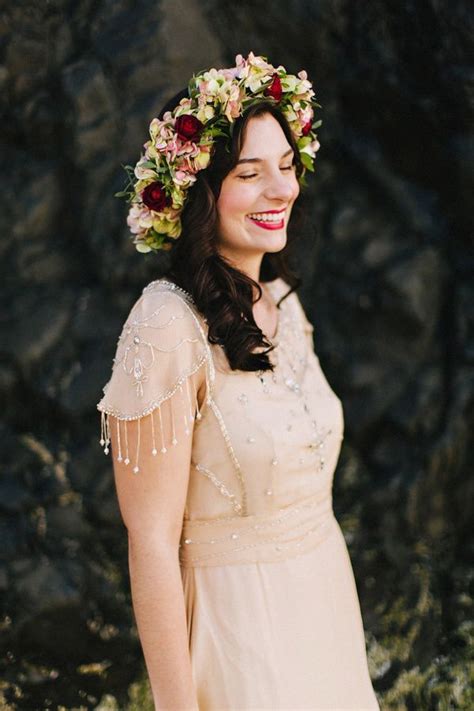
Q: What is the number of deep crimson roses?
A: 4